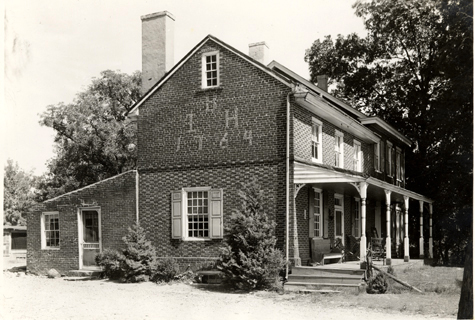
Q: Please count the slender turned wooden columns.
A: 5